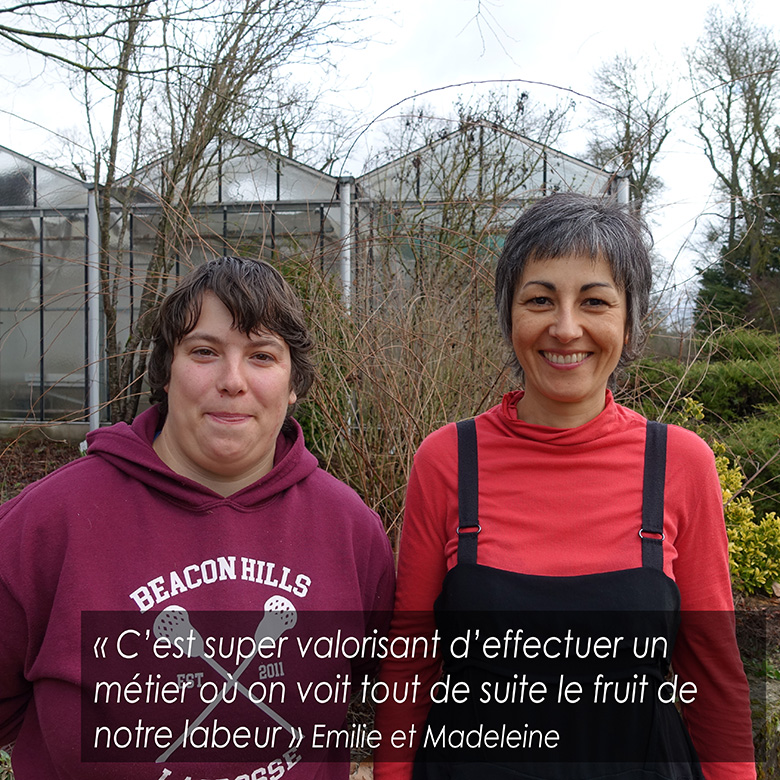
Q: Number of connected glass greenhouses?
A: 3